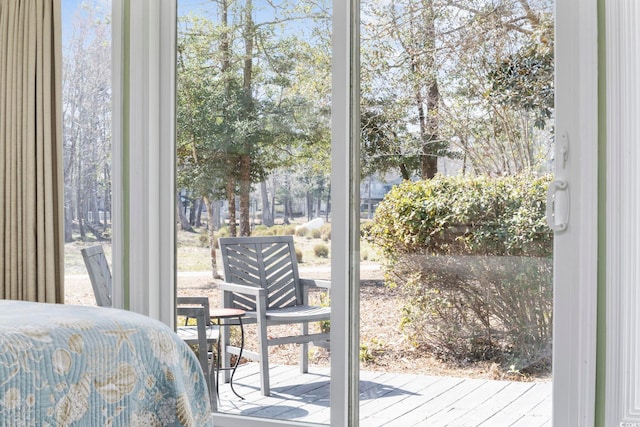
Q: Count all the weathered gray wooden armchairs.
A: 2